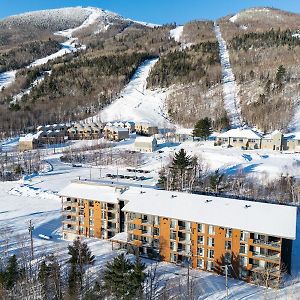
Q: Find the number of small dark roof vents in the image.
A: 4